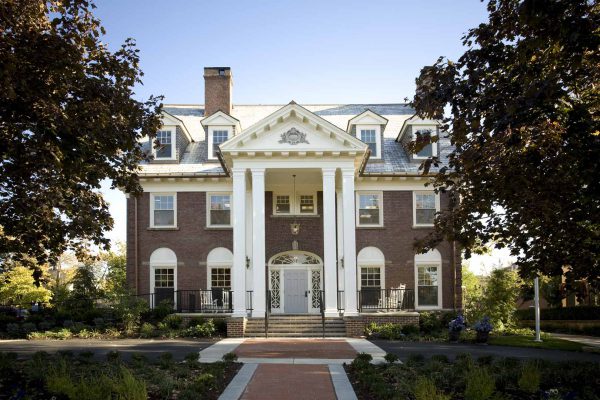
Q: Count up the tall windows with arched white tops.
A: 4